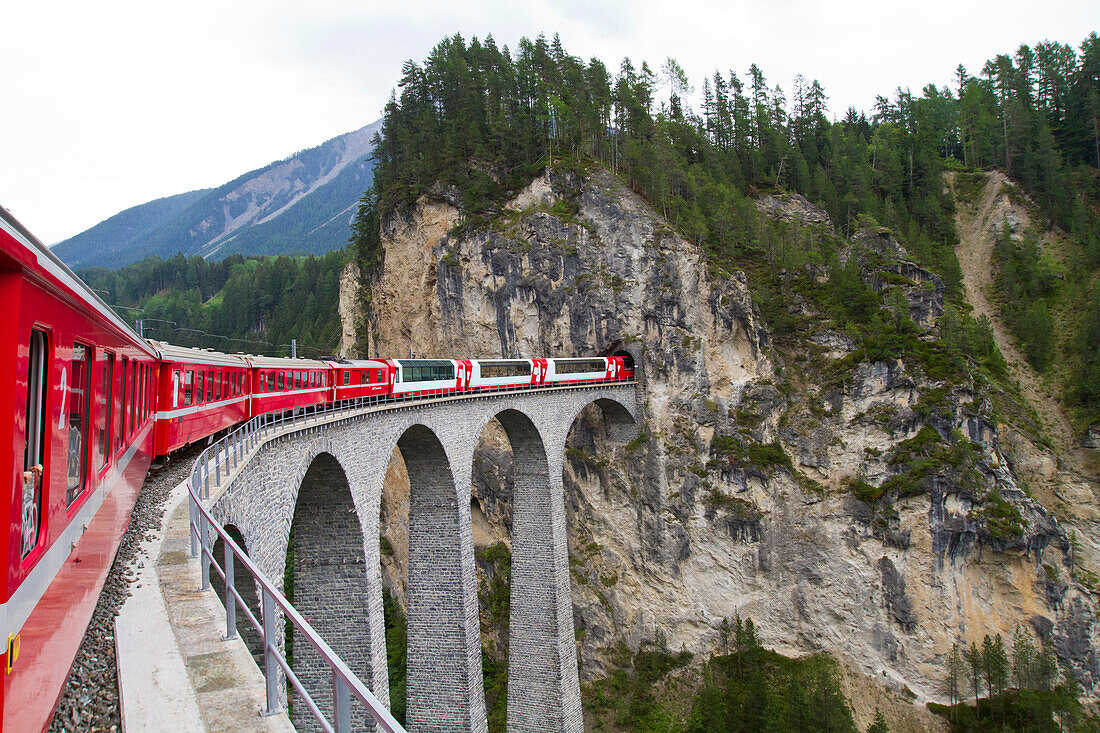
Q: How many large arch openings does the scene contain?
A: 5